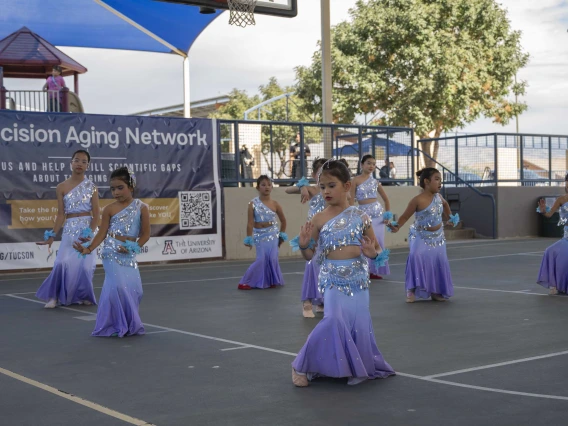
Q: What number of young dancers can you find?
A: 8